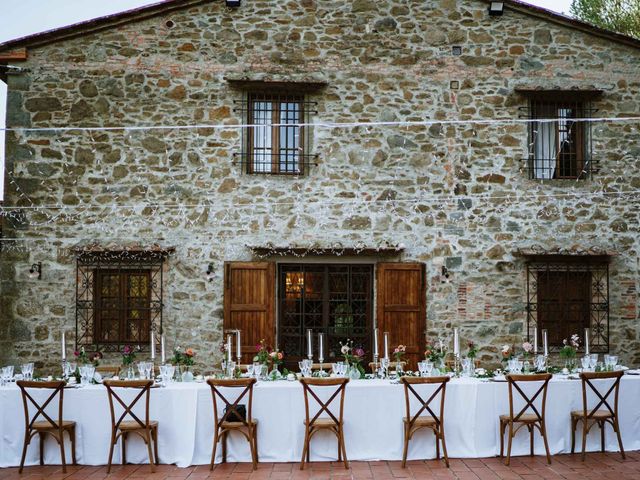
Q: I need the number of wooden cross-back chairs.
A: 7